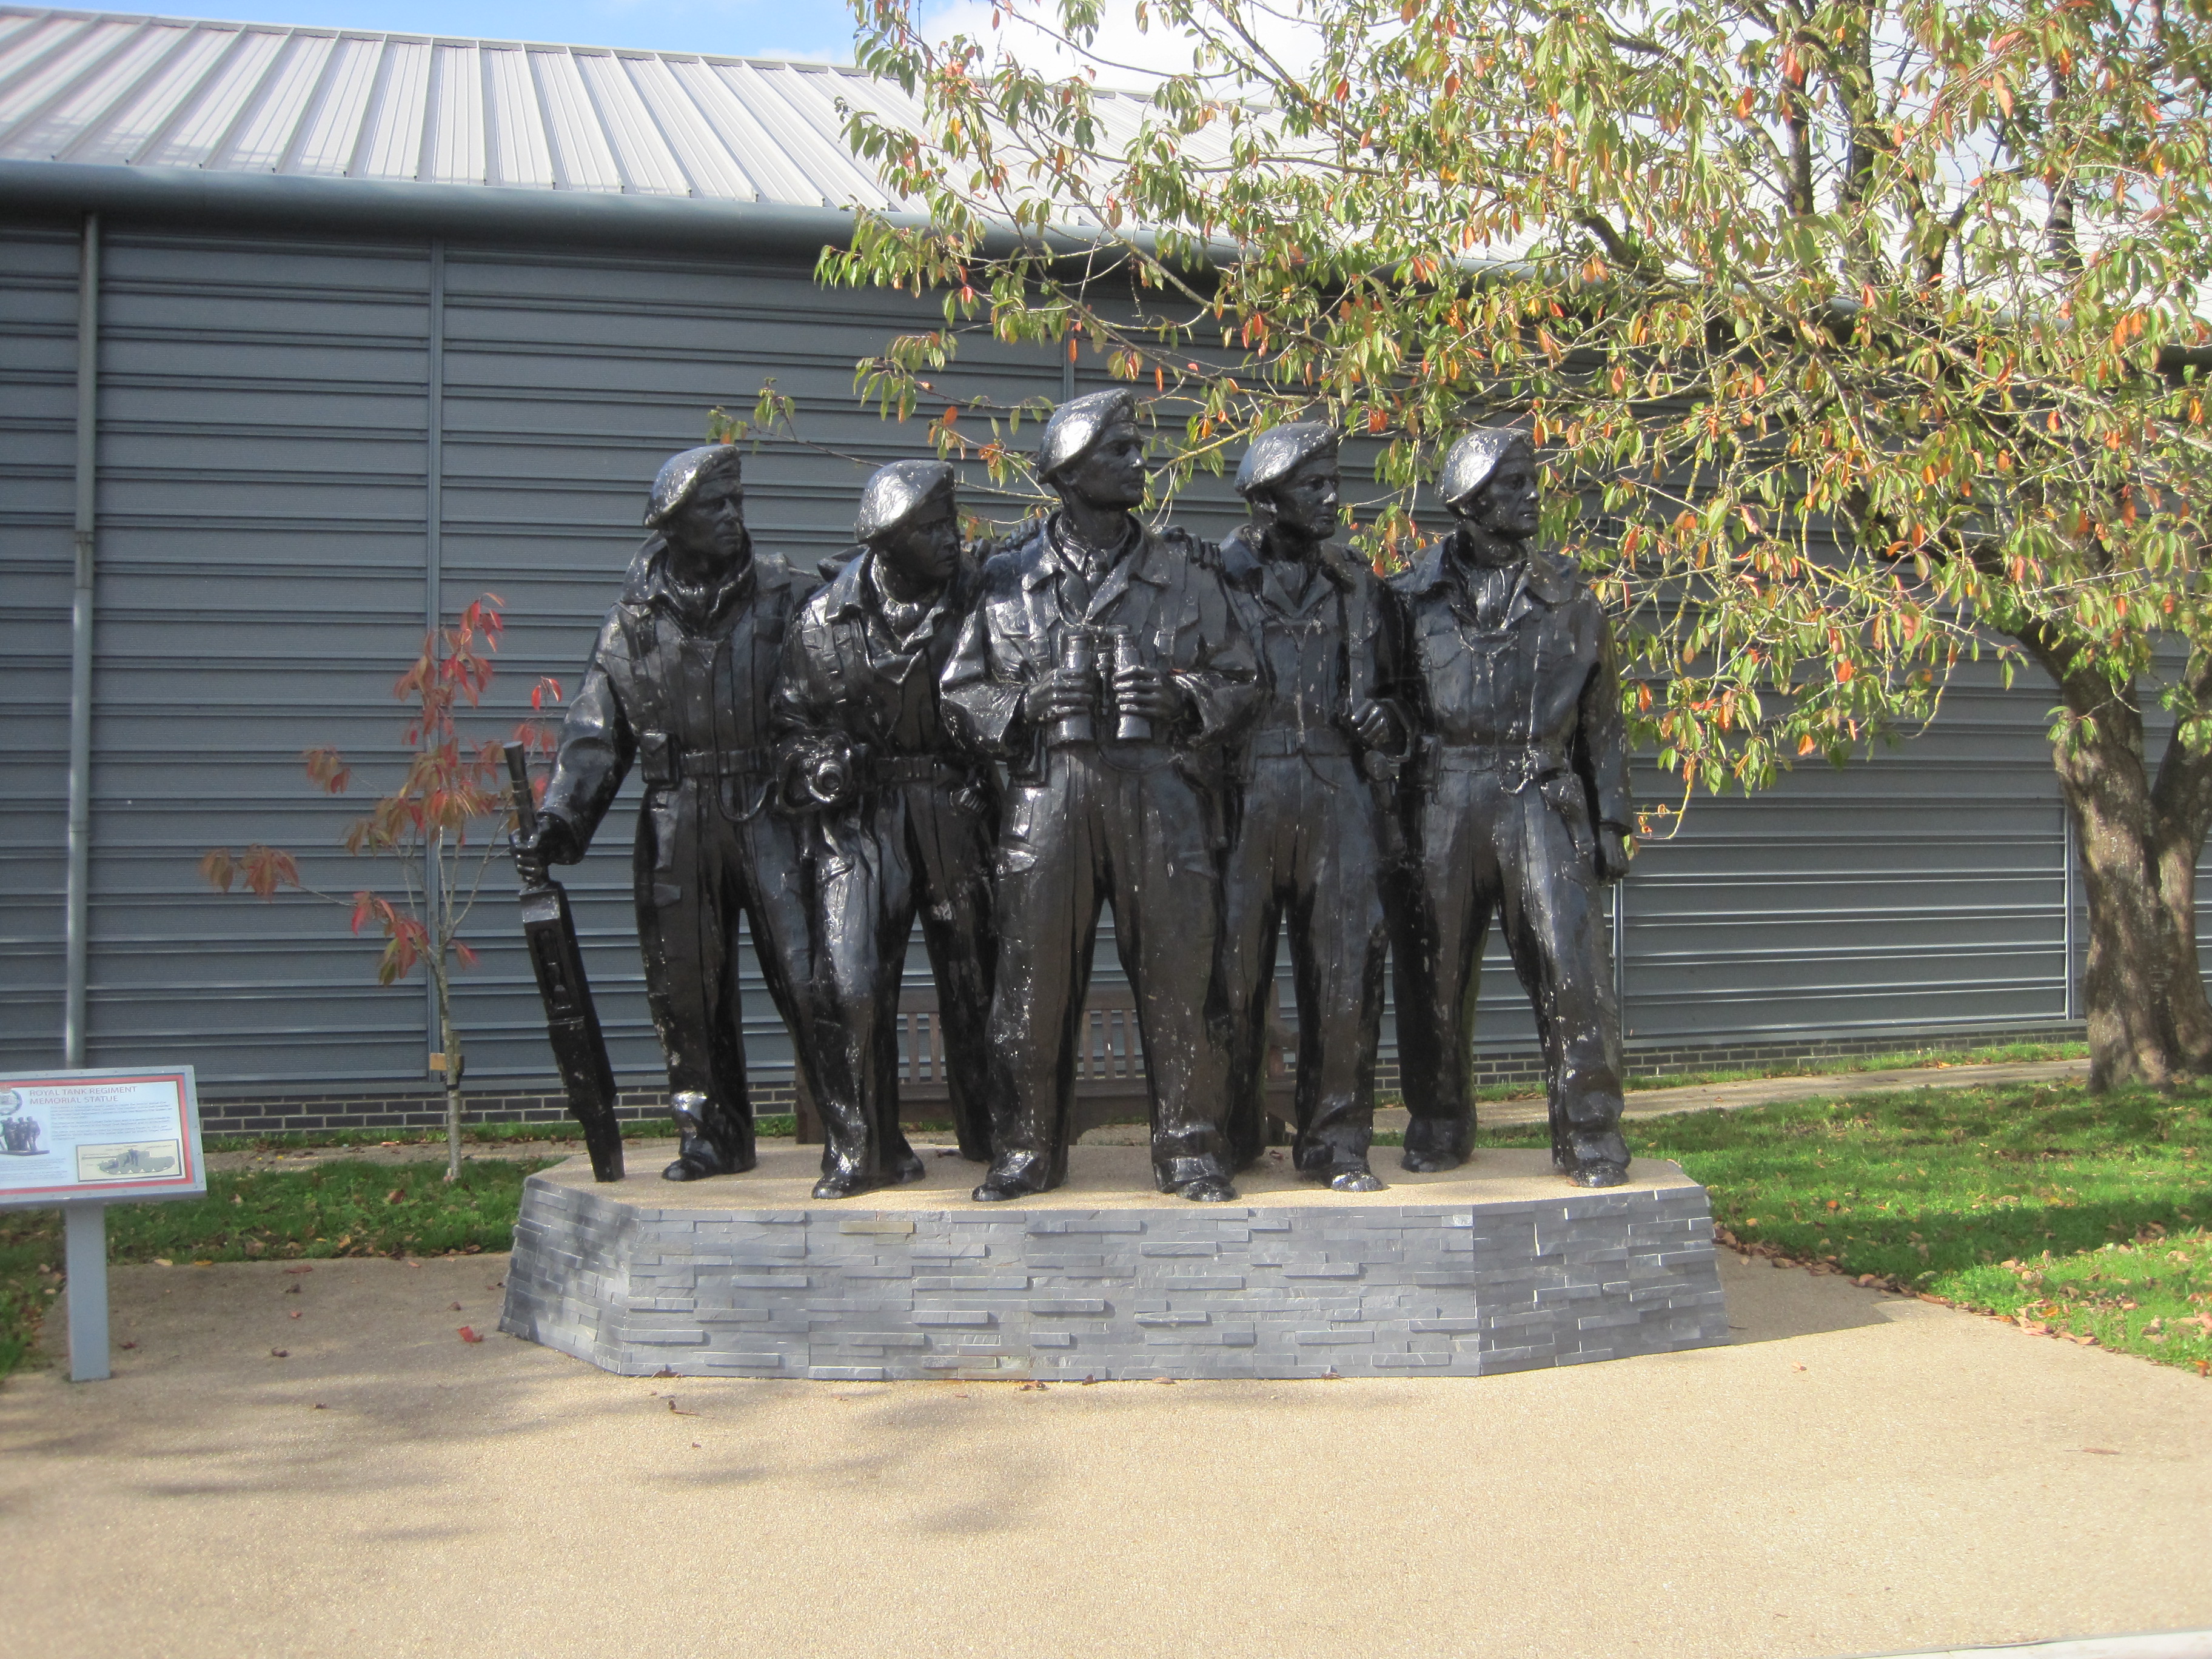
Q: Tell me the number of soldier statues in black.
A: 5